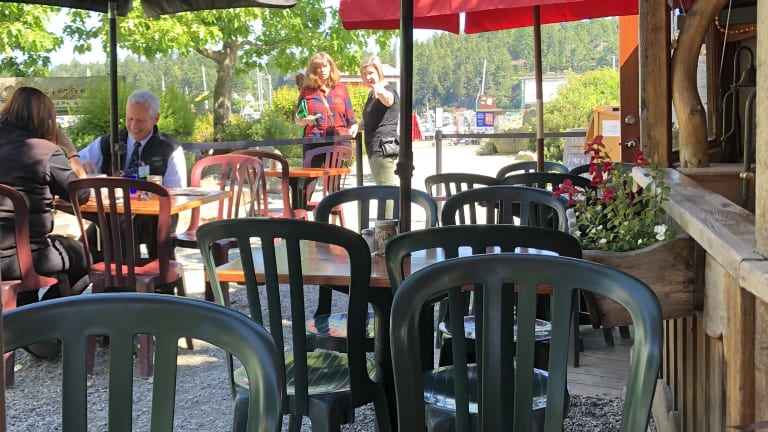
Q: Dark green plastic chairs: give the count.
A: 10